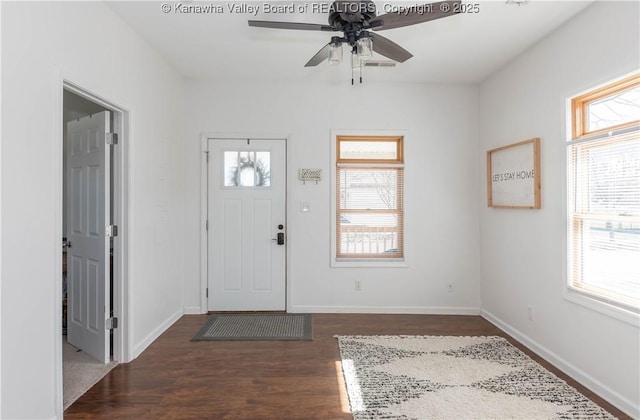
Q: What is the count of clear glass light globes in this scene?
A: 3